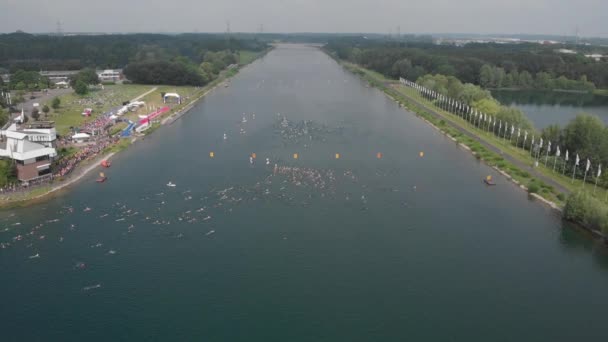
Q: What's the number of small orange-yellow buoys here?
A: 6